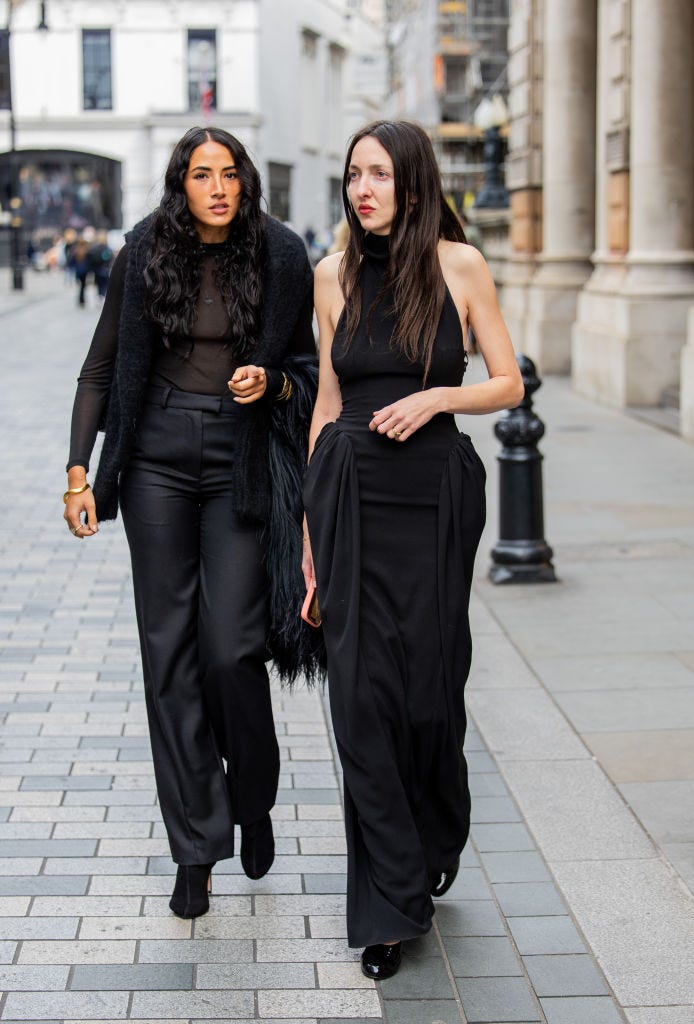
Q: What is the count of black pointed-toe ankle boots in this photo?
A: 2